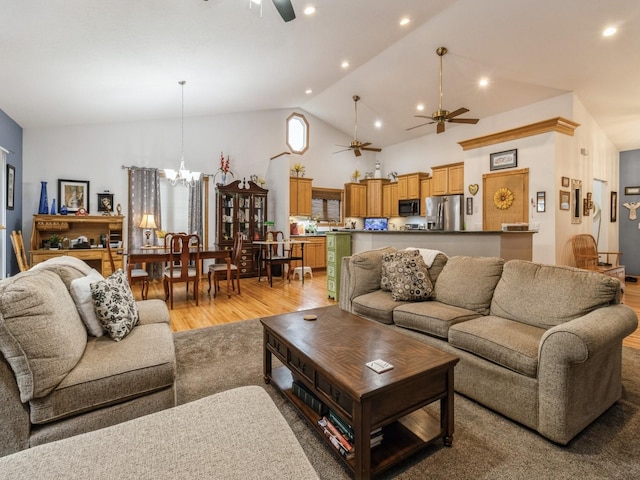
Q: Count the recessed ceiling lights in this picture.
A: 8